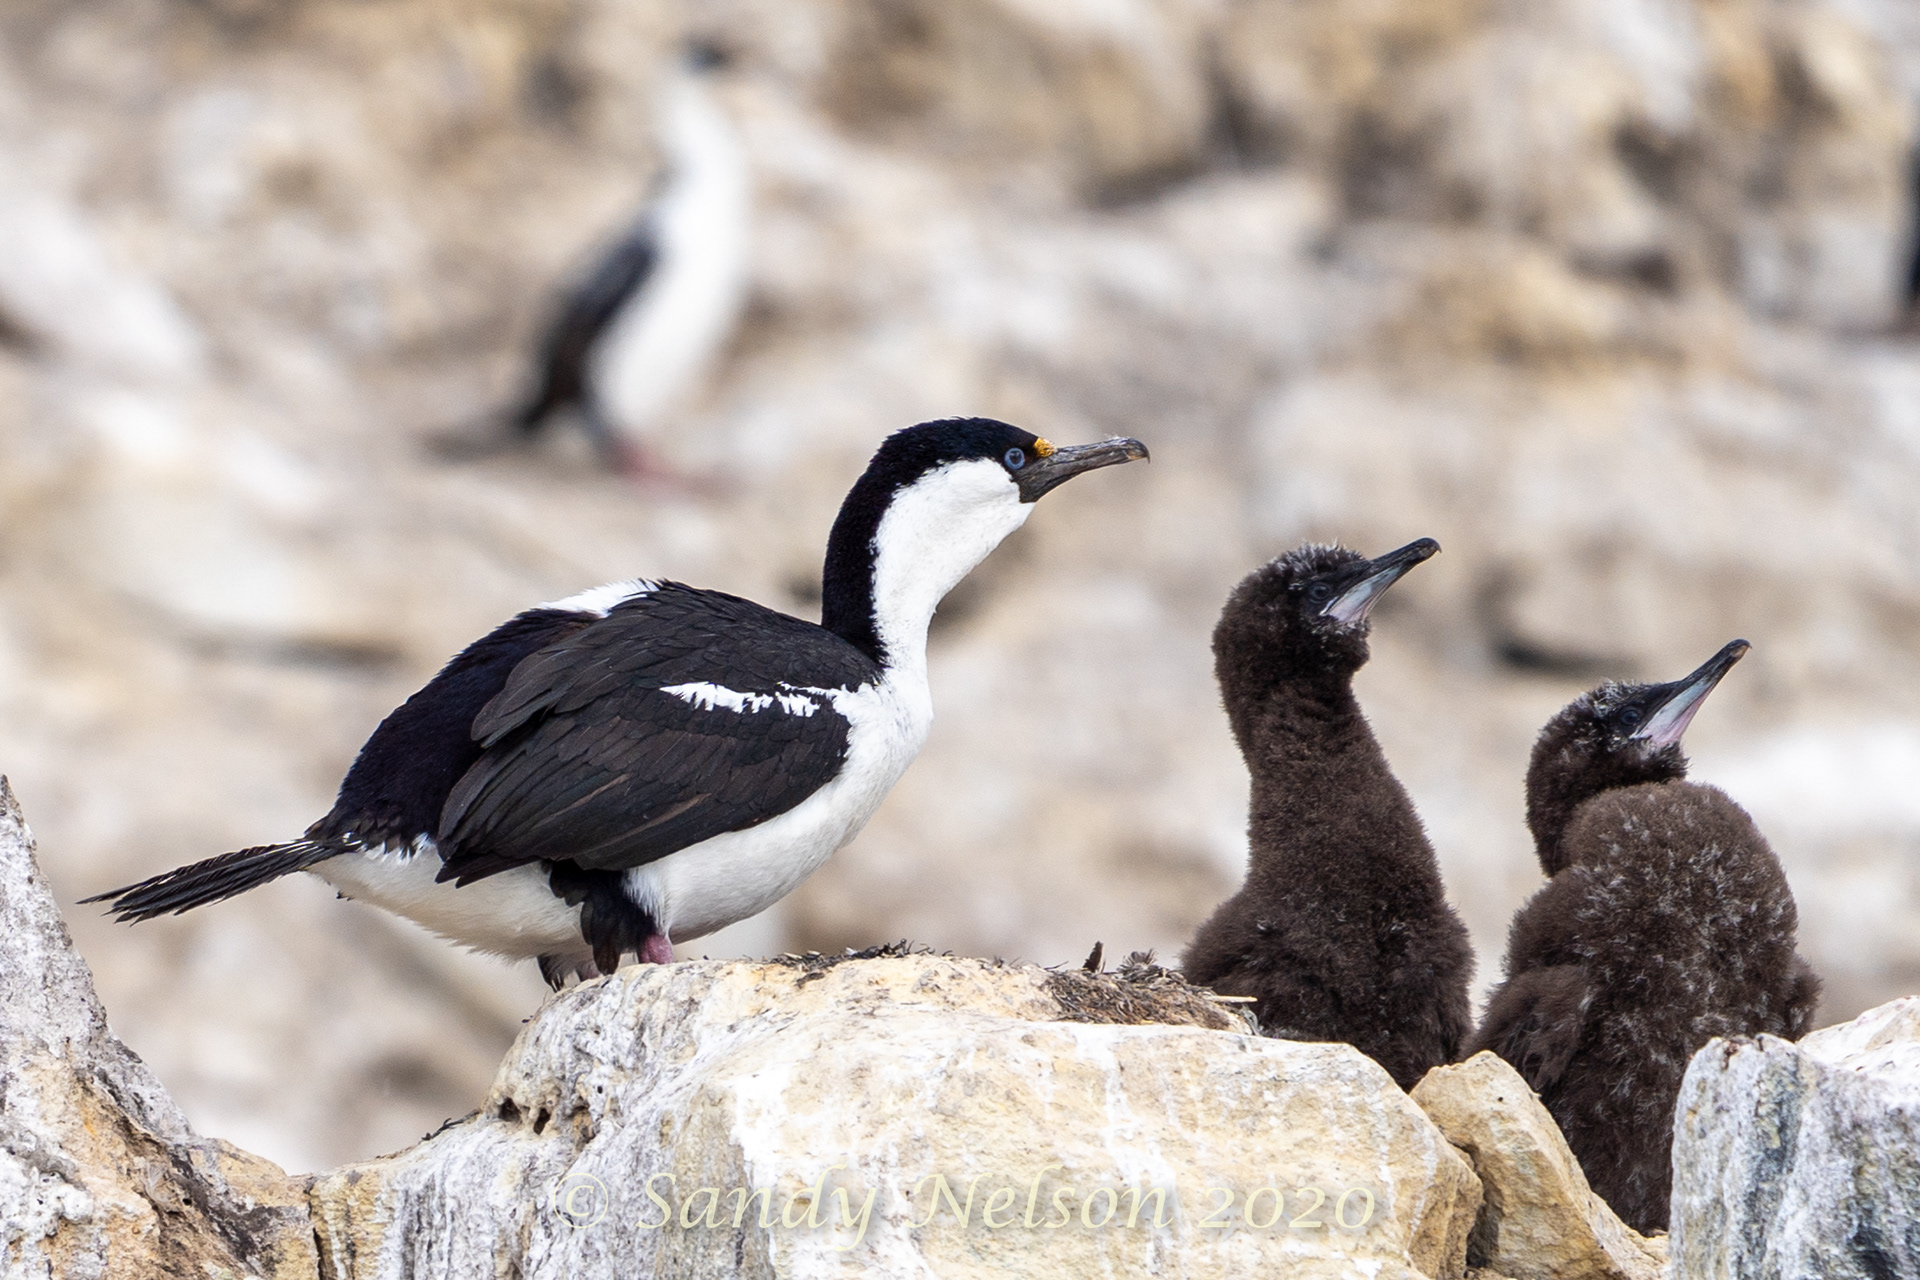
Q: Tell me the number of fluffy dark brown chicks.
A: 2